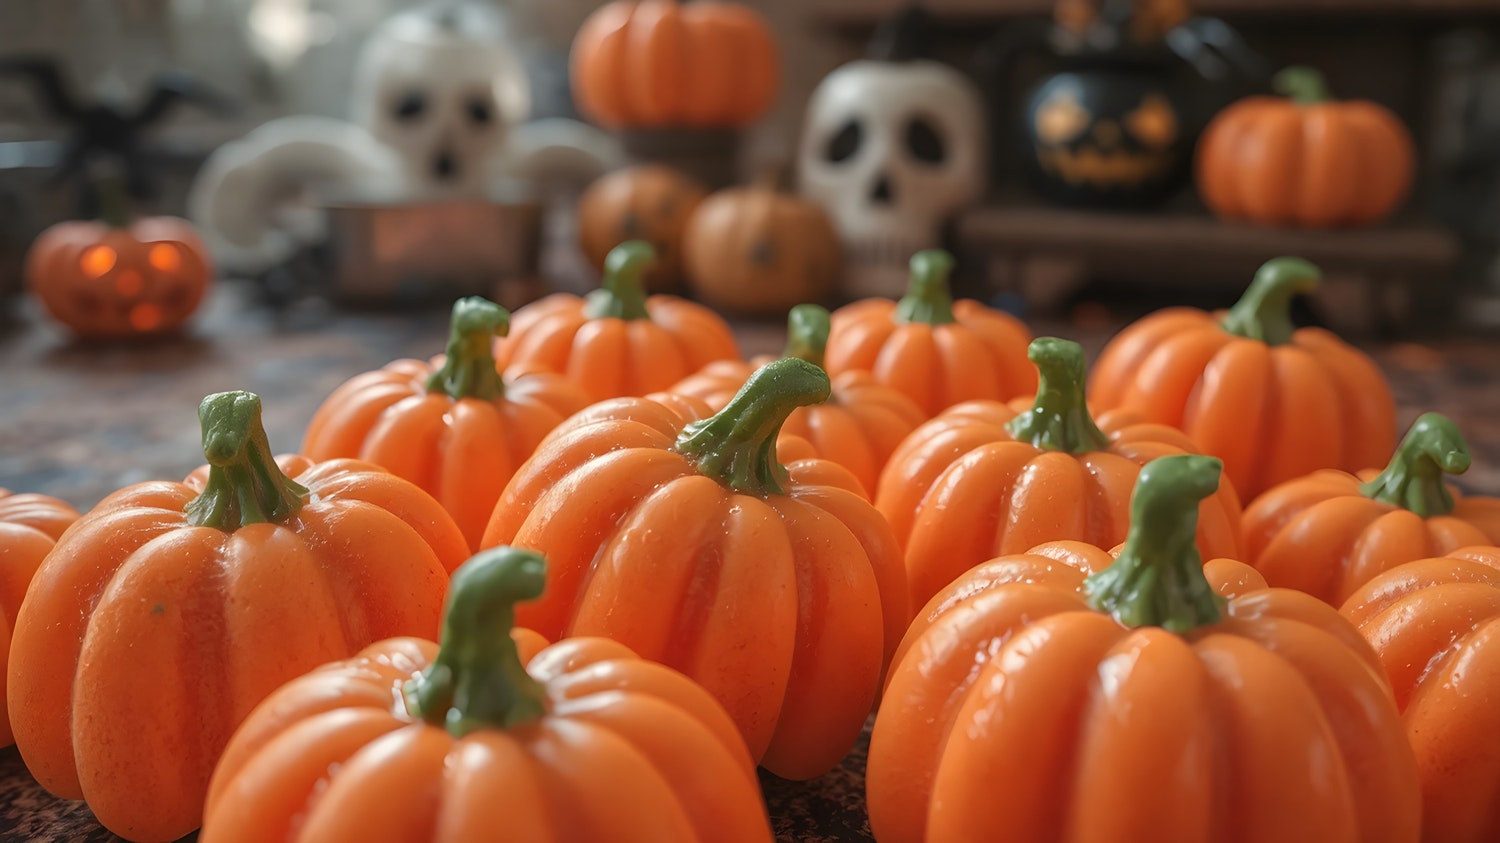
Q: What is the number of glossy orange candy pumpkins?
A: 13